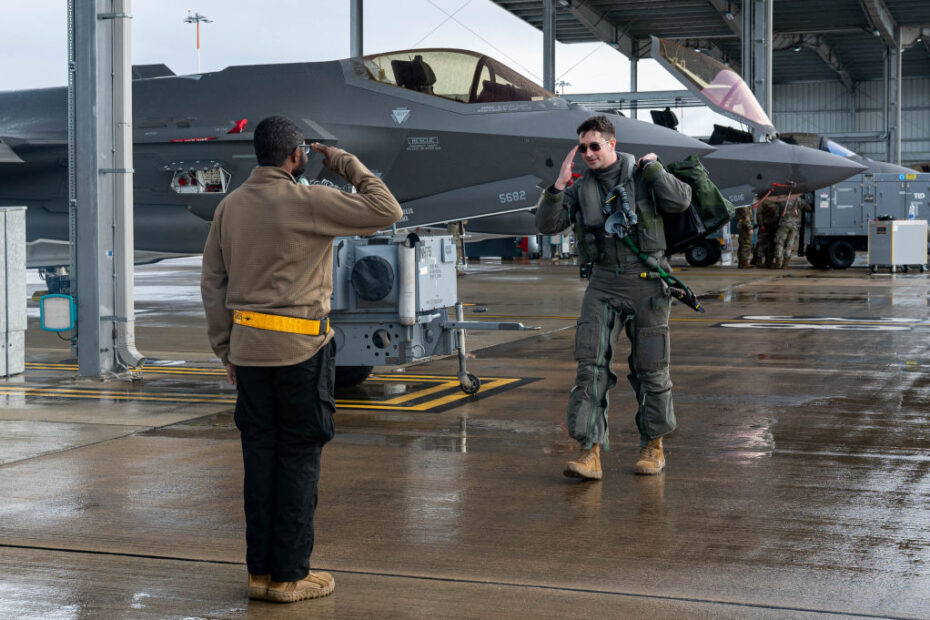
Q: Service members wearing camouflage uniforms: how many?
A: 3